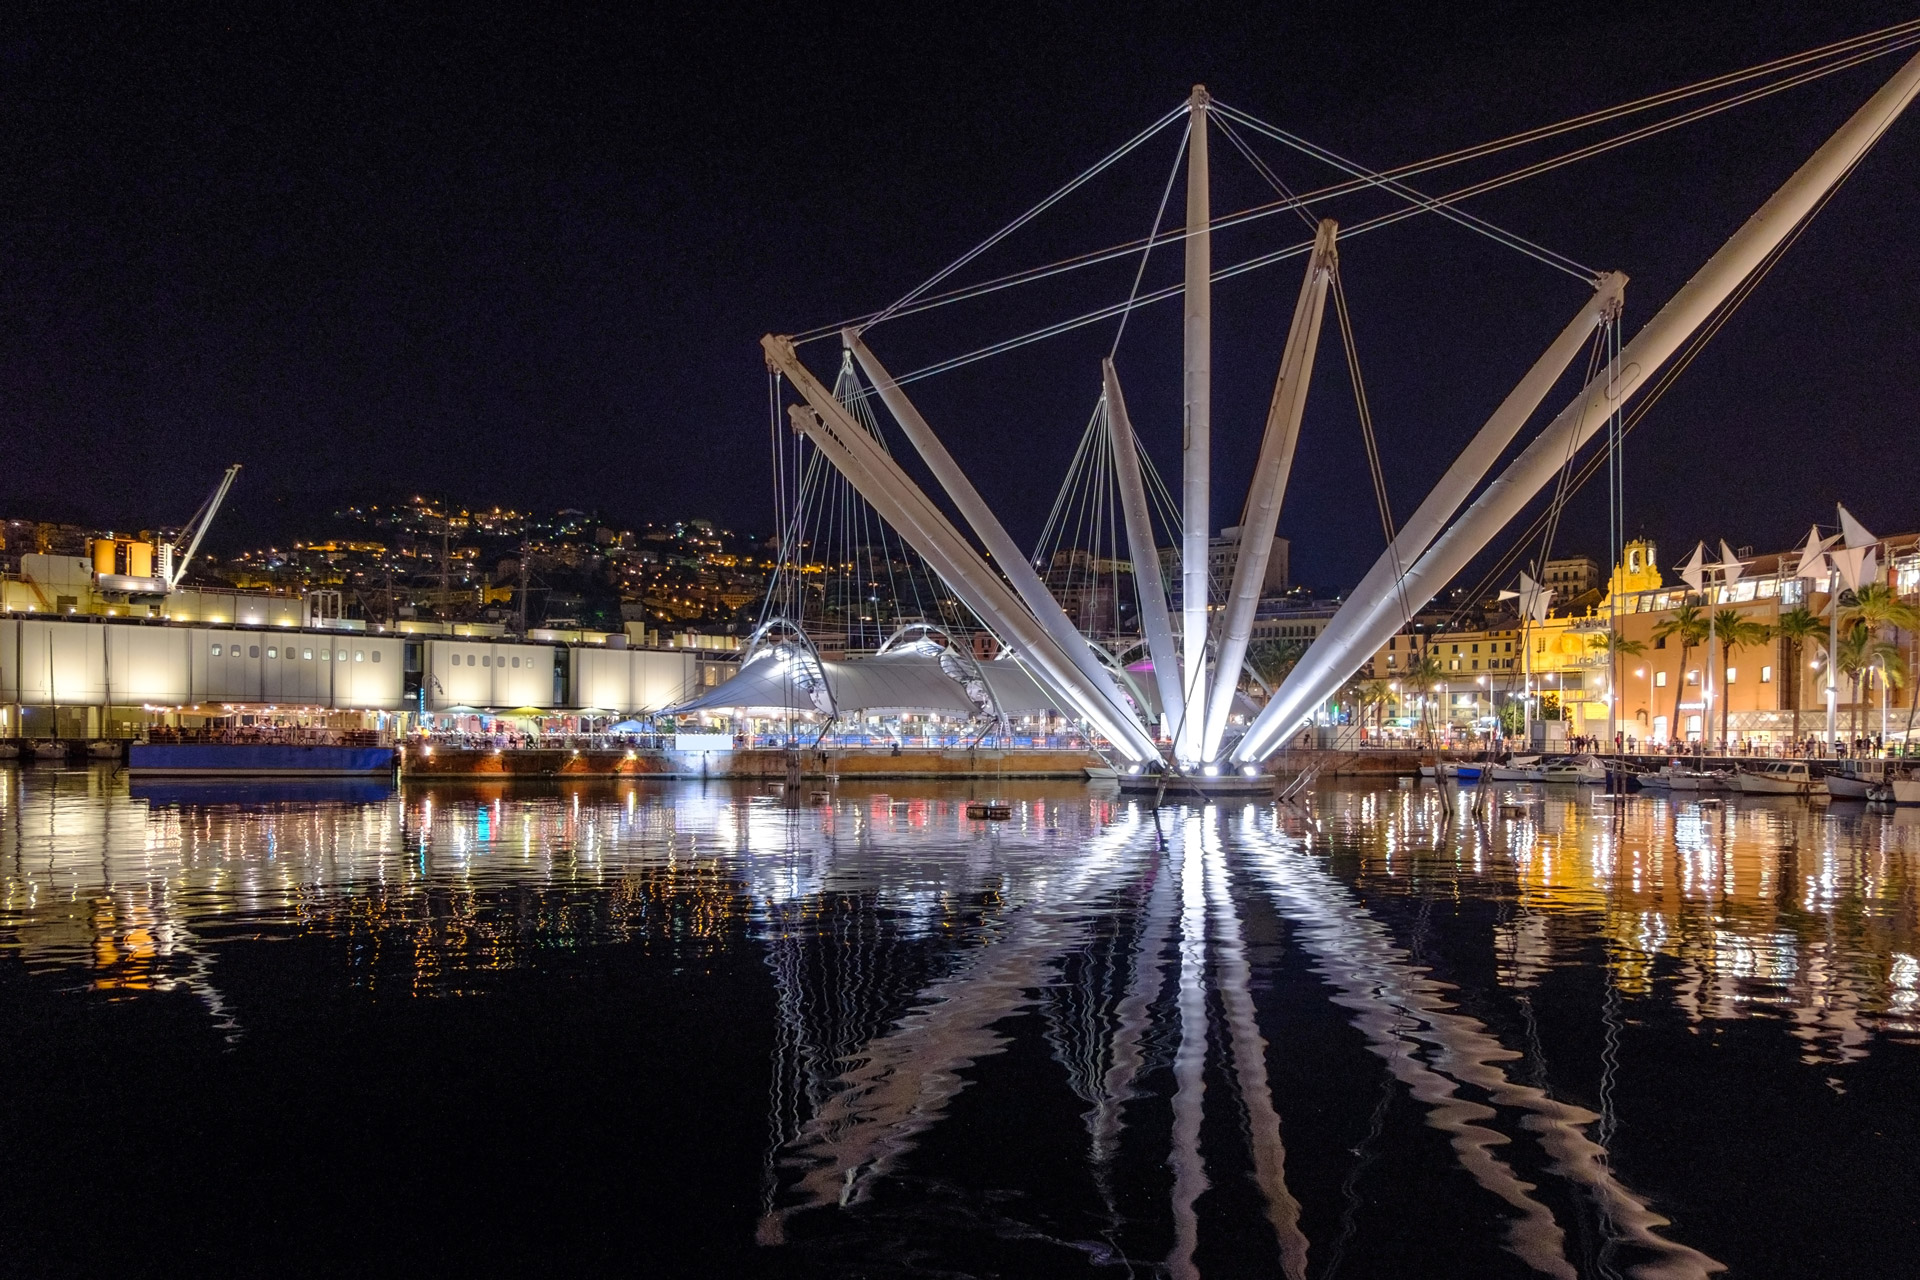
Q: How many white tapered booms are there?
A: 8